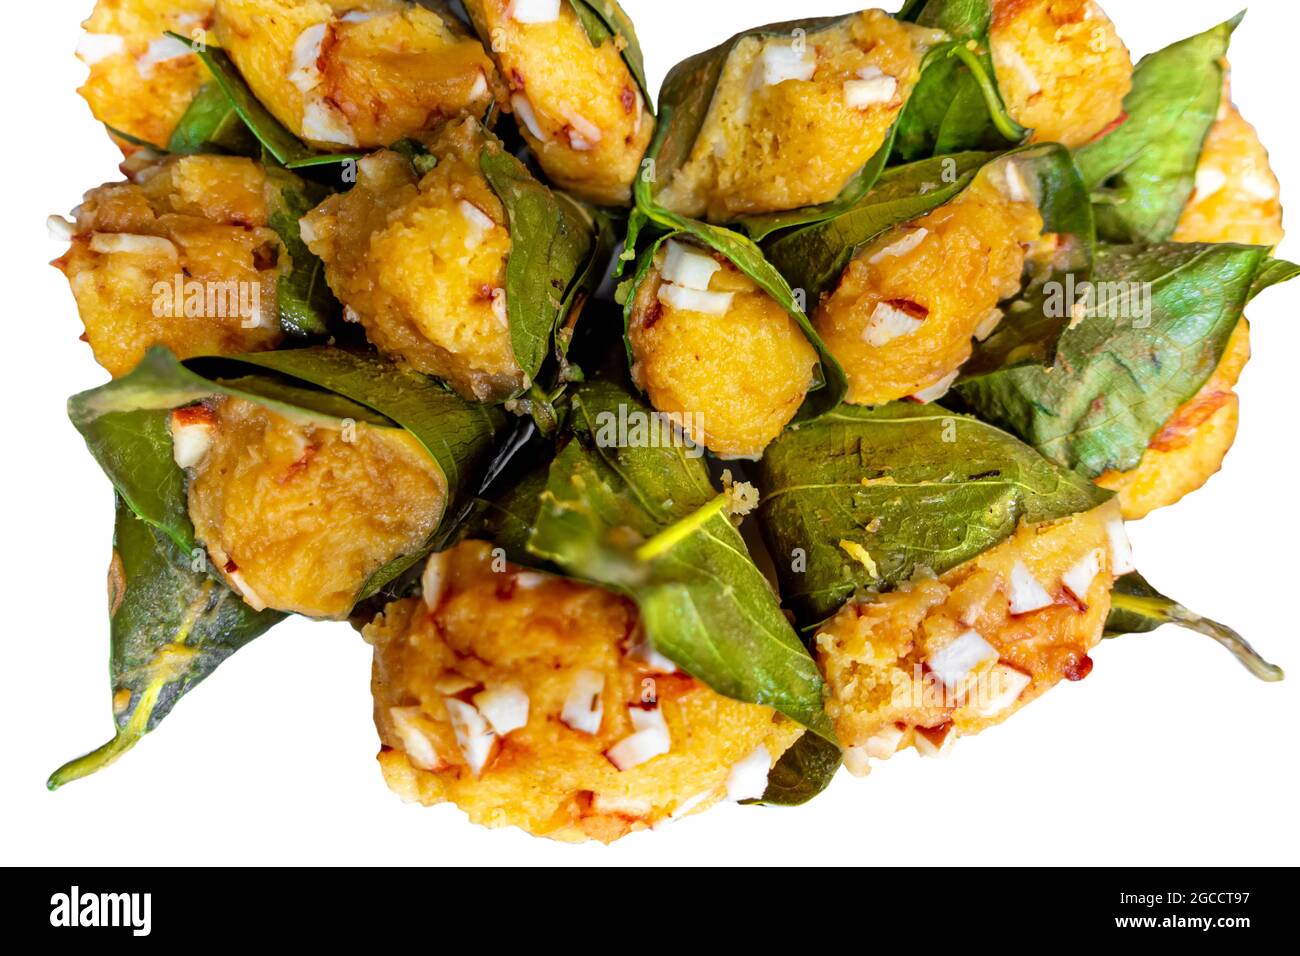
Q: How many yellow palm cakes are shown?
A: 14